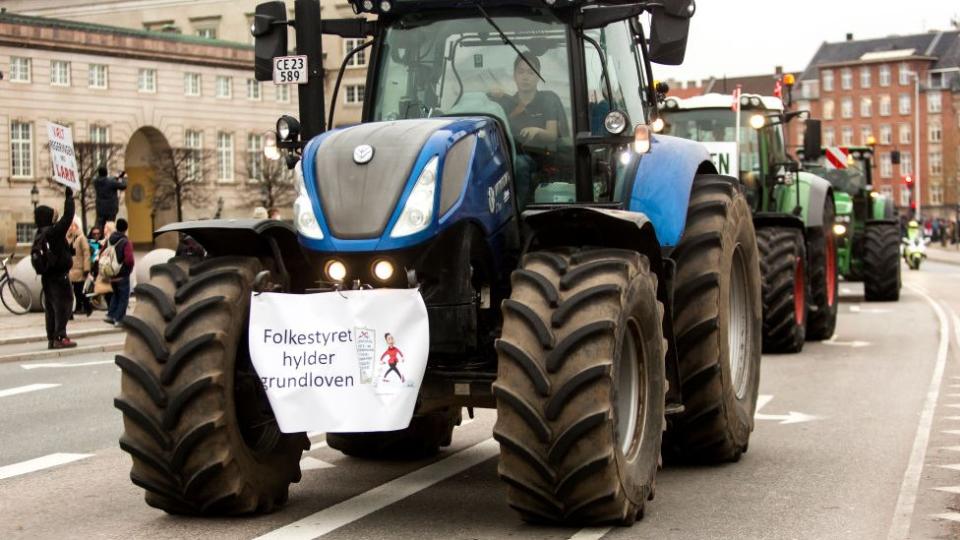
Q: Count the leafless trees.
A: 3